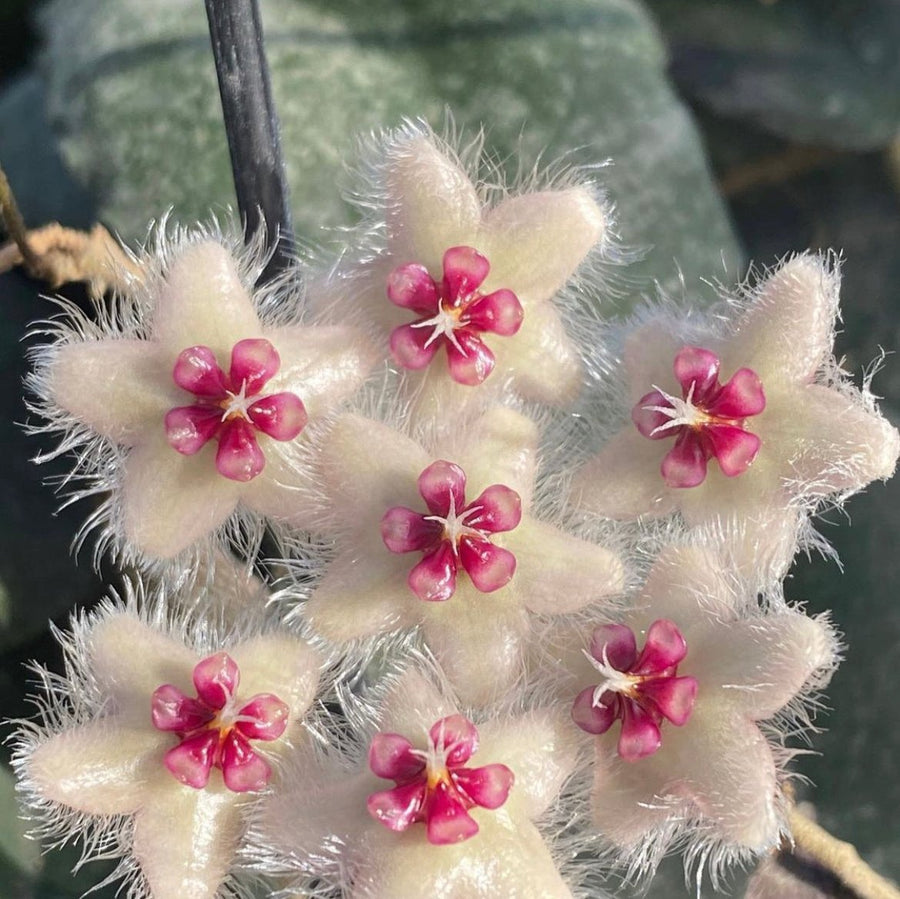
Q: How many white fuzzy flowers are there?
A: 7